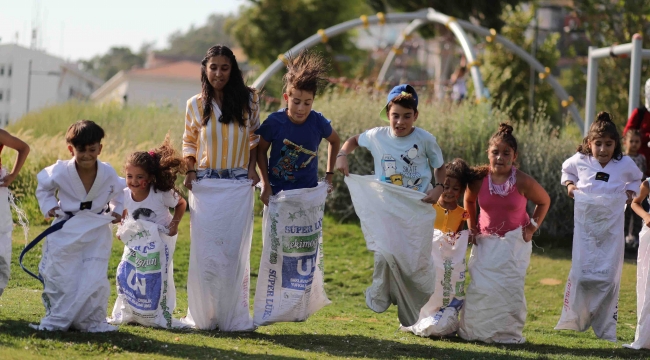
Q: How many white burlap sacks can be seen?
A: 10